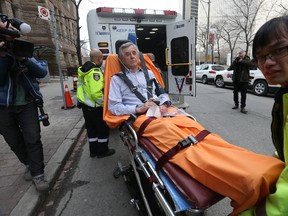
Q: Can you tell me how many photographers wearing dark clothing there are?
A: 2